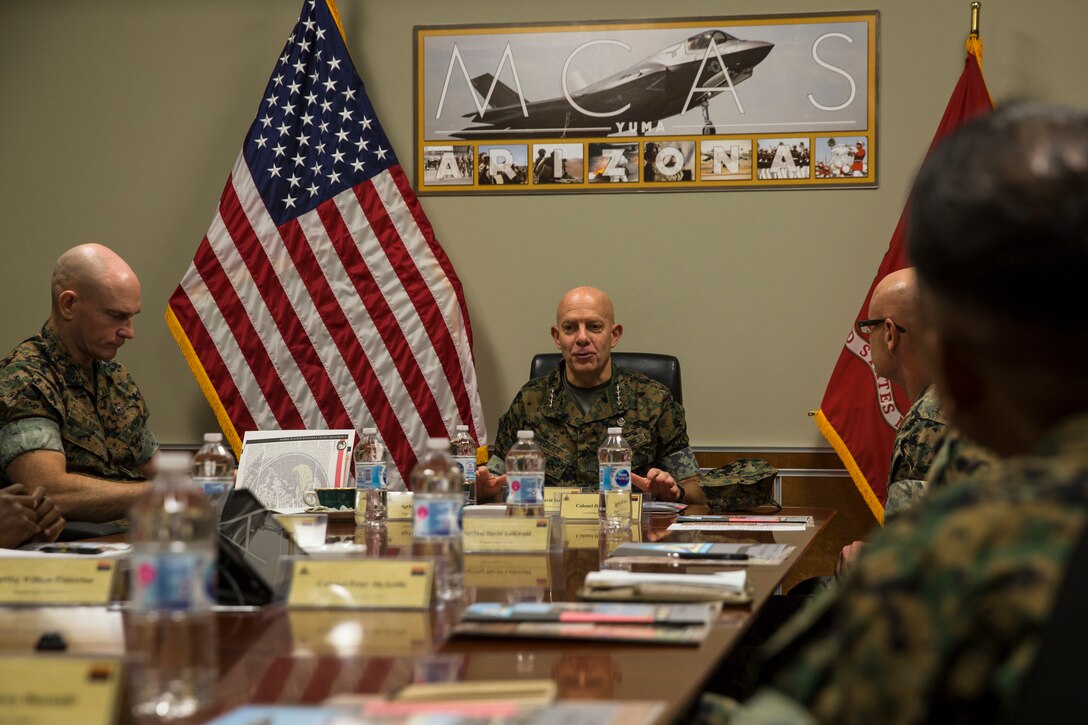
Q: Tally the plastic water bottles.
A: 7